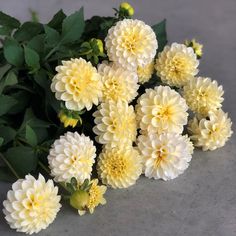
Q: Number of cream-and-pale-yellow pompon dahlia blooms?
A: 13